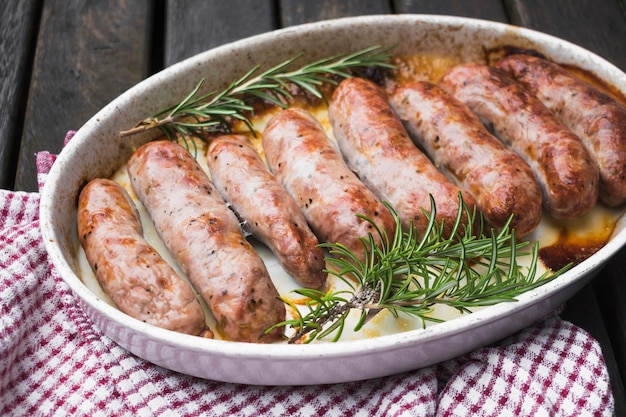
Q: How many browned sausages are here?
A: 8